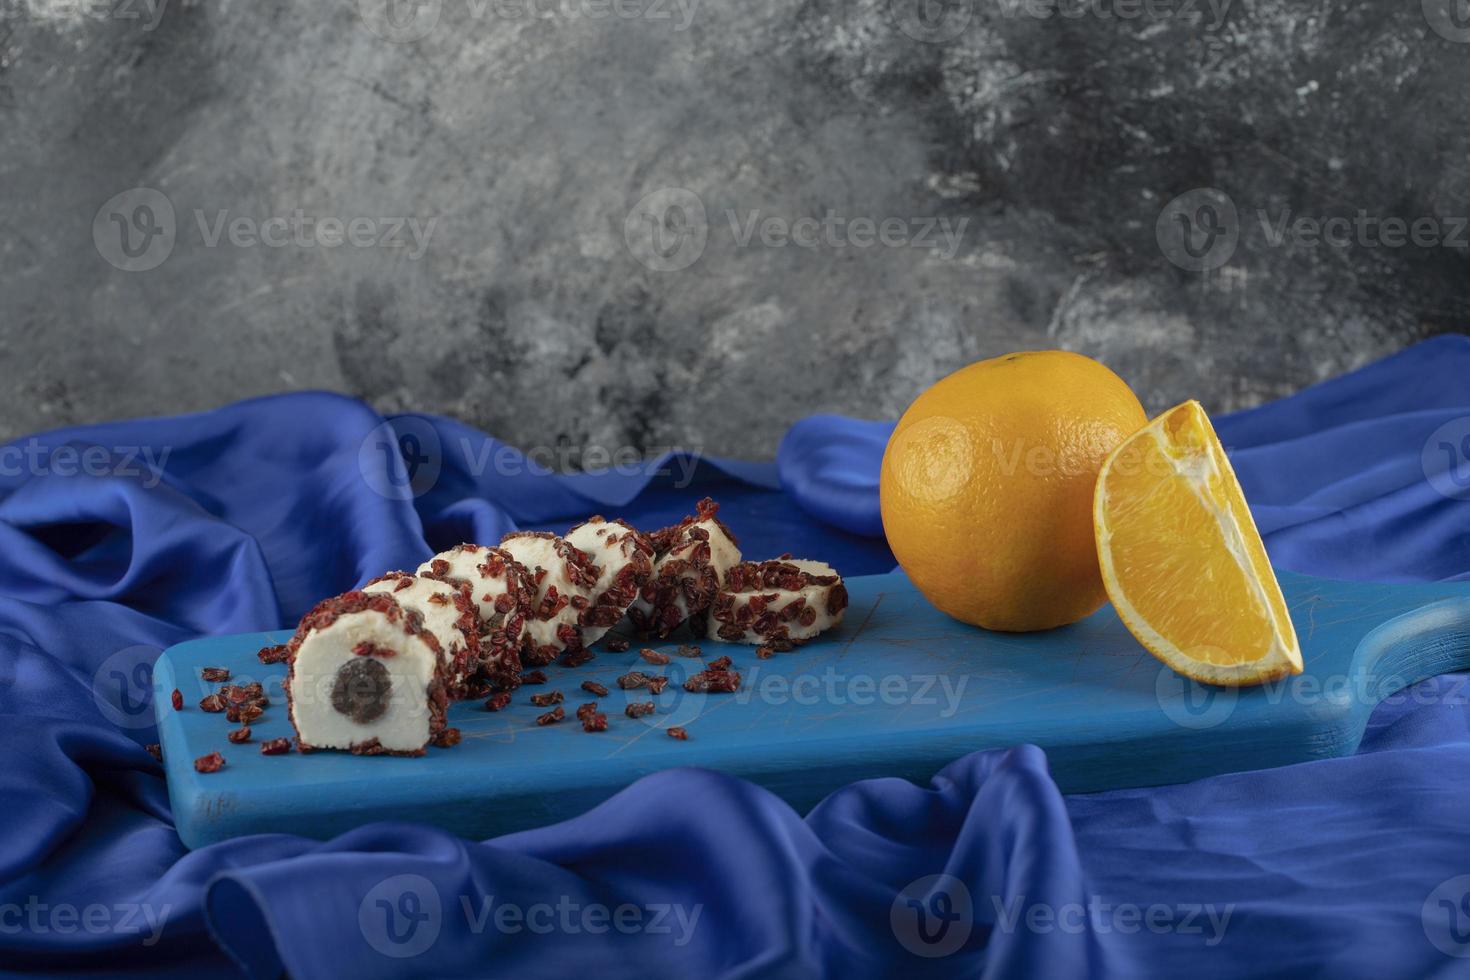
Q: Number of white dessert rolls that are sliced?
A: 7